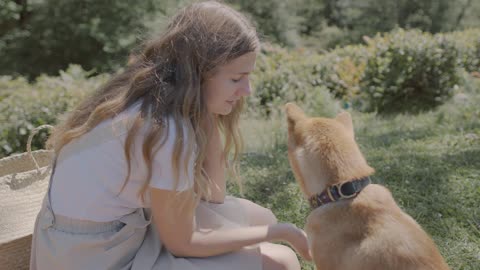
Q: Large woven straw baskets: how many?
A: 1